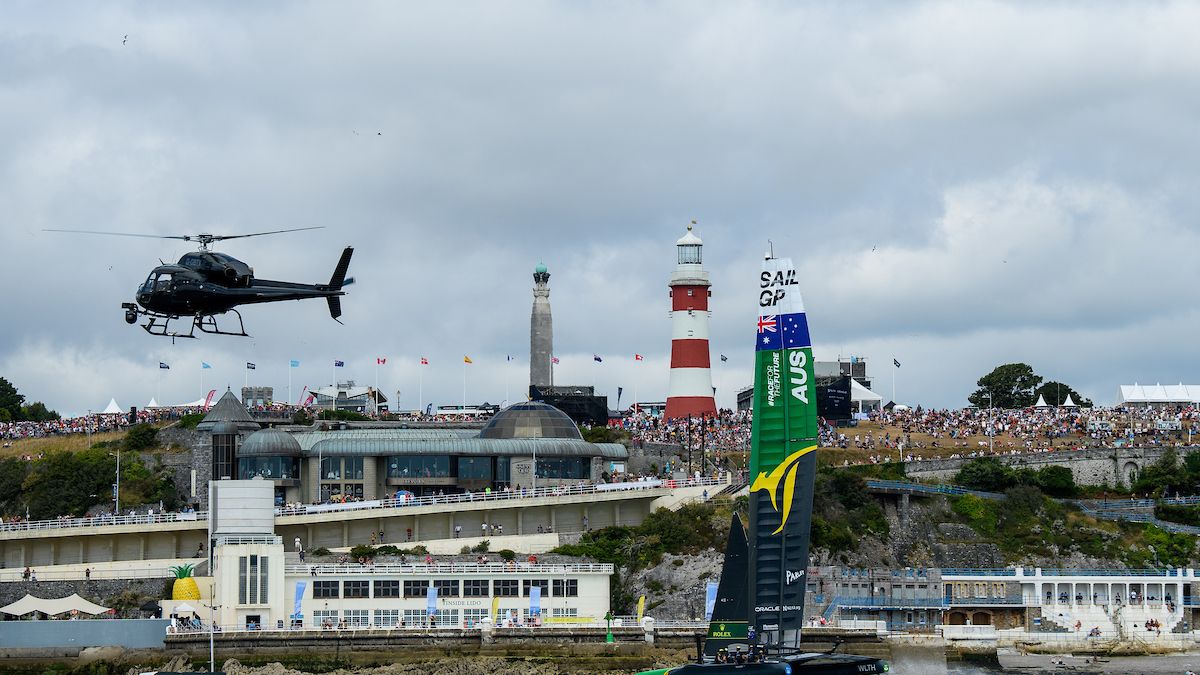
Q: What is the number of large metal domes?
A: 2